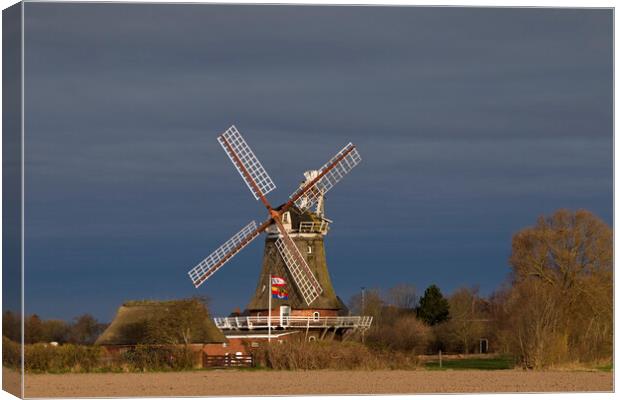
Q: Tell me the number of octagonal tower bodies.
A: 1